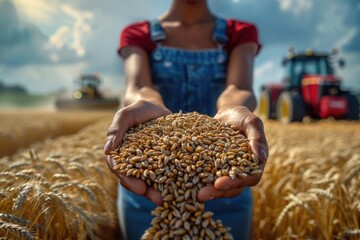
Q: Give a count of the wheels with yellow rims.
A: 2